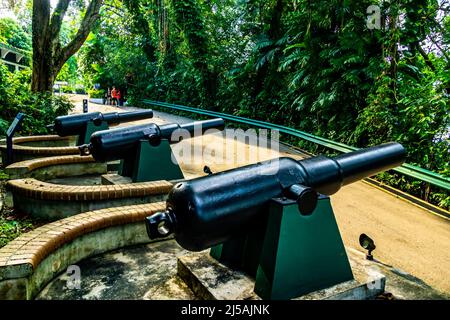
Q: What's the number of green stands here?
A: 3